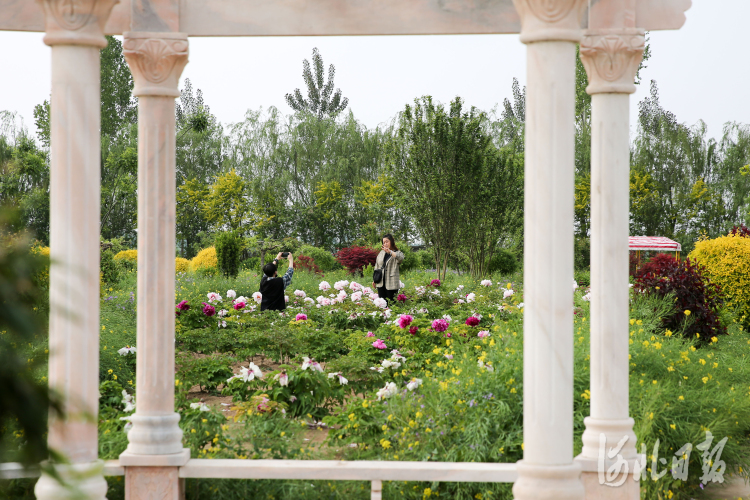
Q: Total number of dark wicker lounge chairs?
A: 0